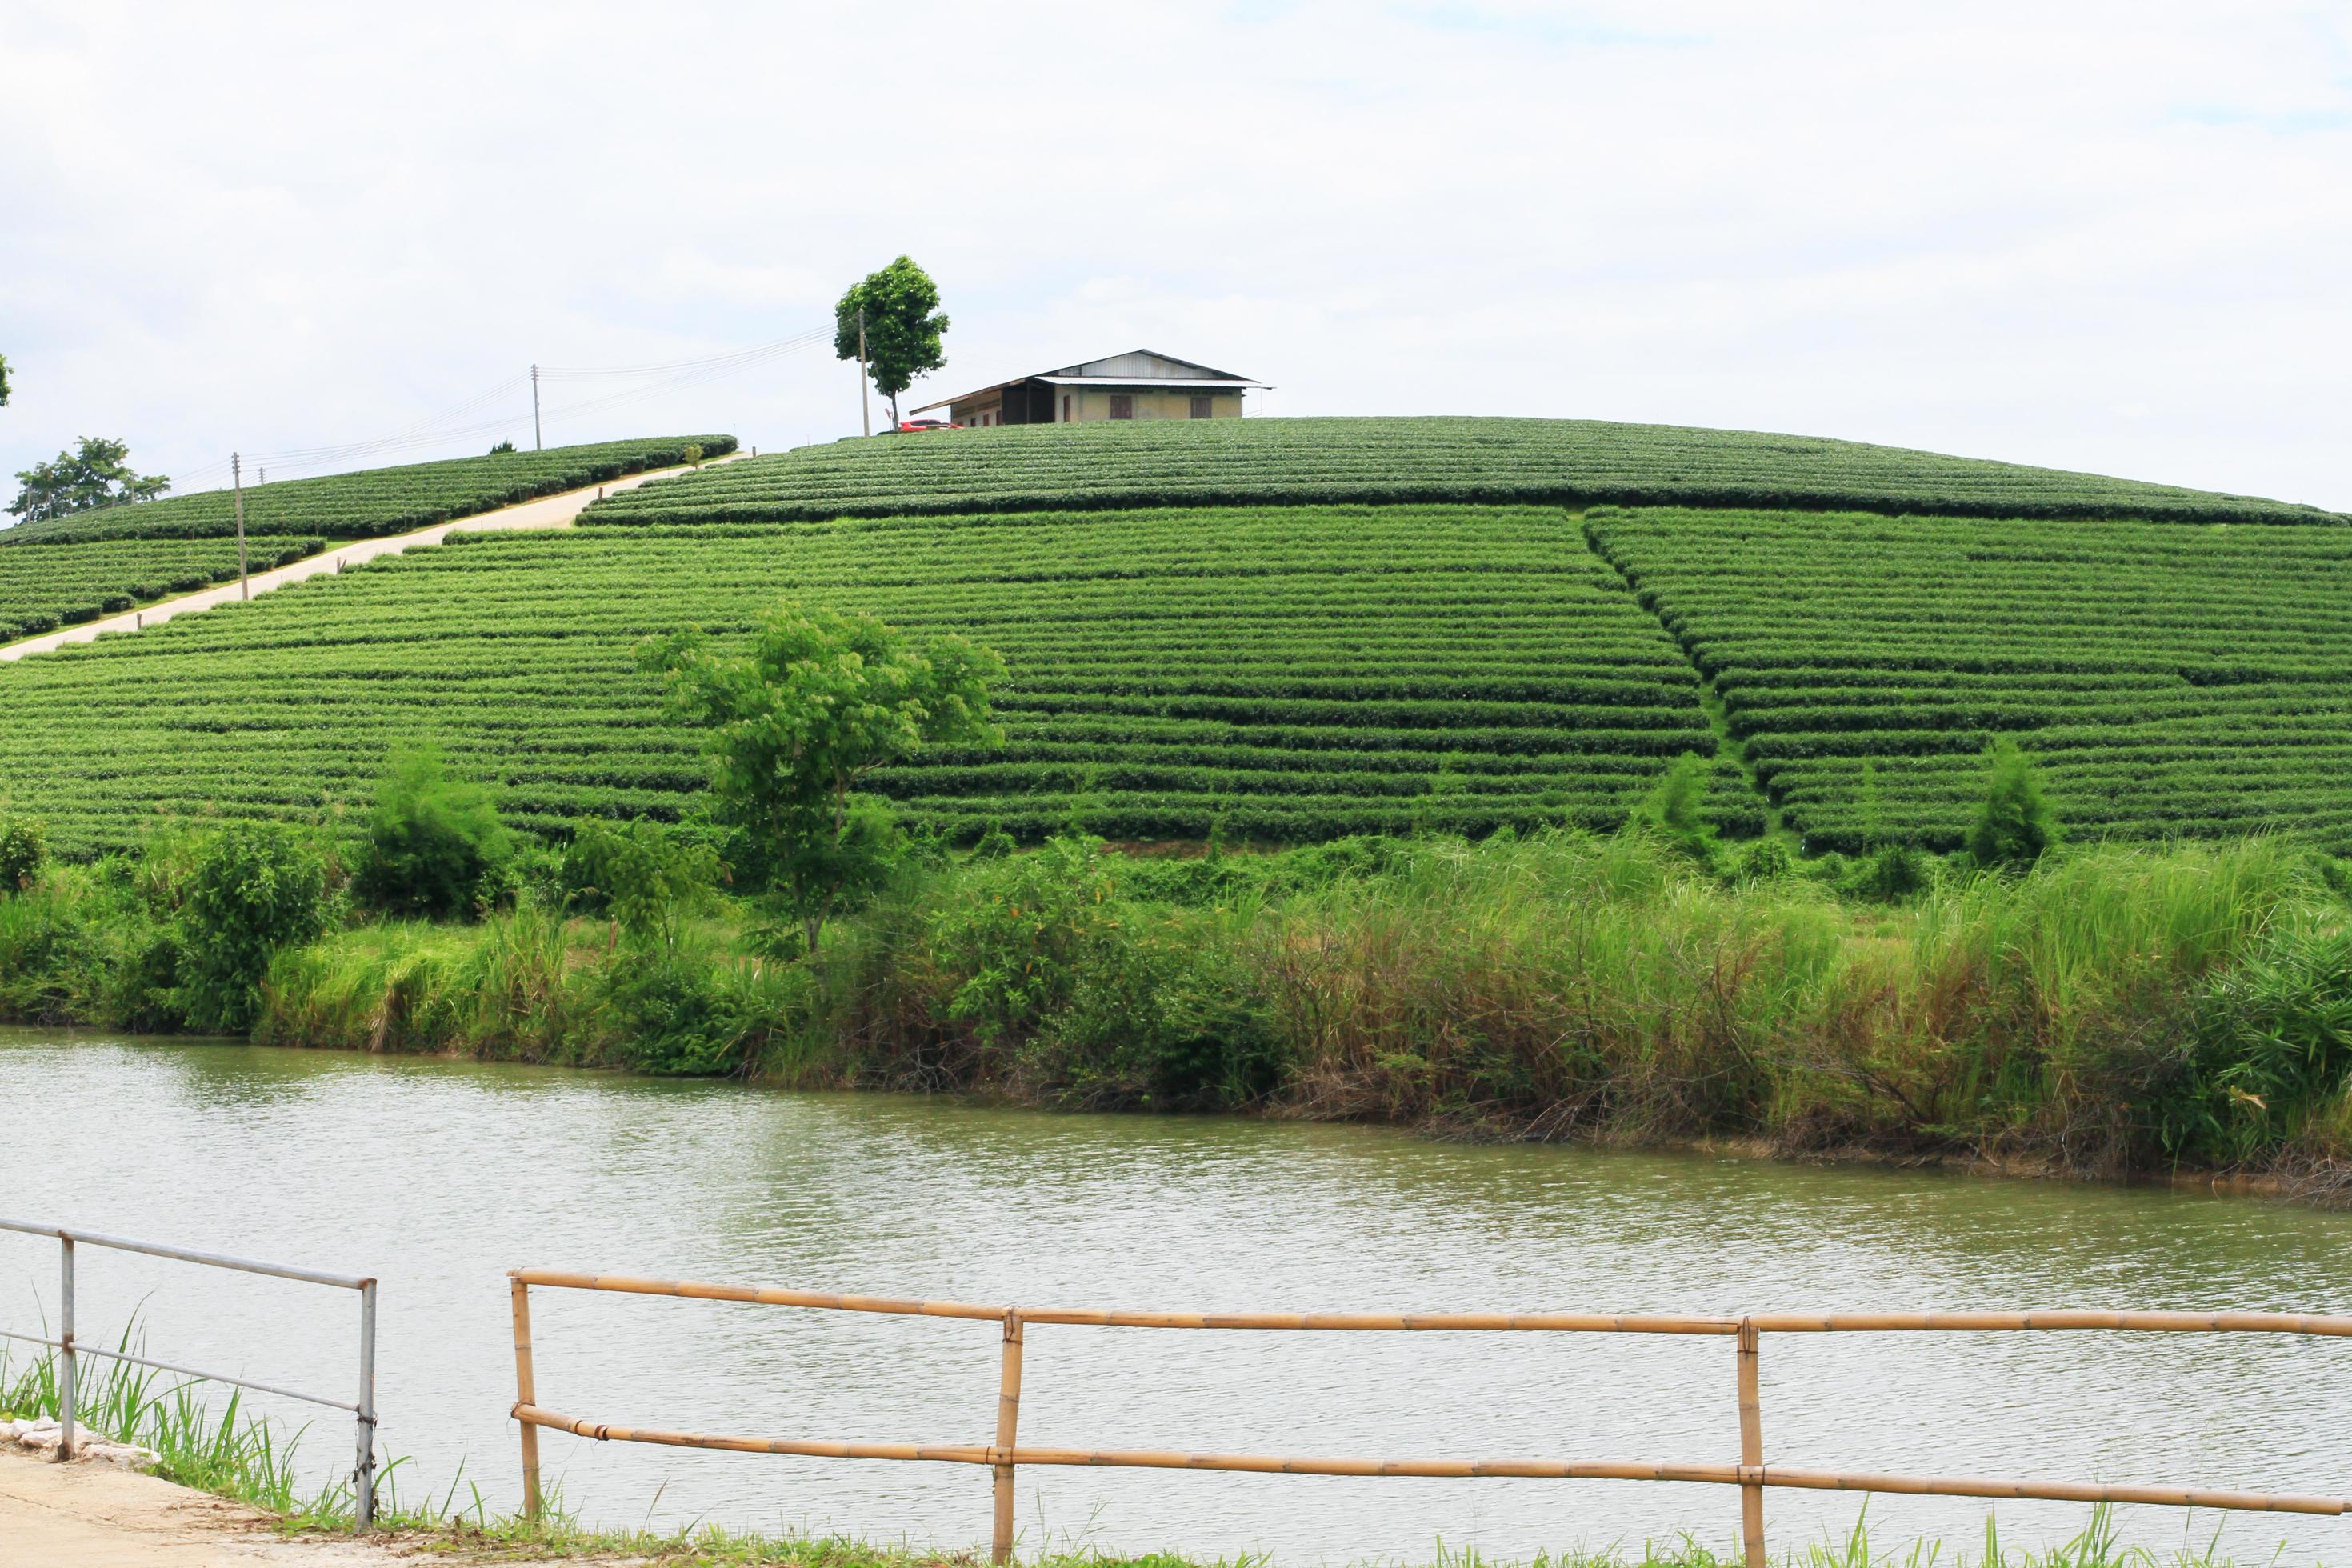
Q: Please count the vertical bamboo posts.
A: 3